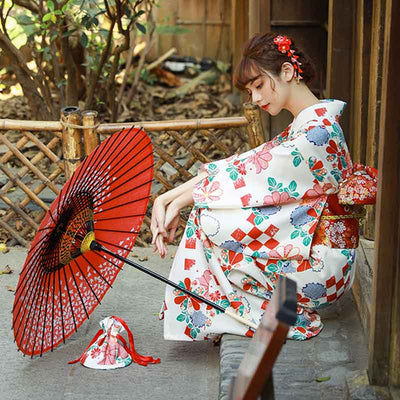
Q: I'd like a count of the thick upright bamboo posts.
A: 3